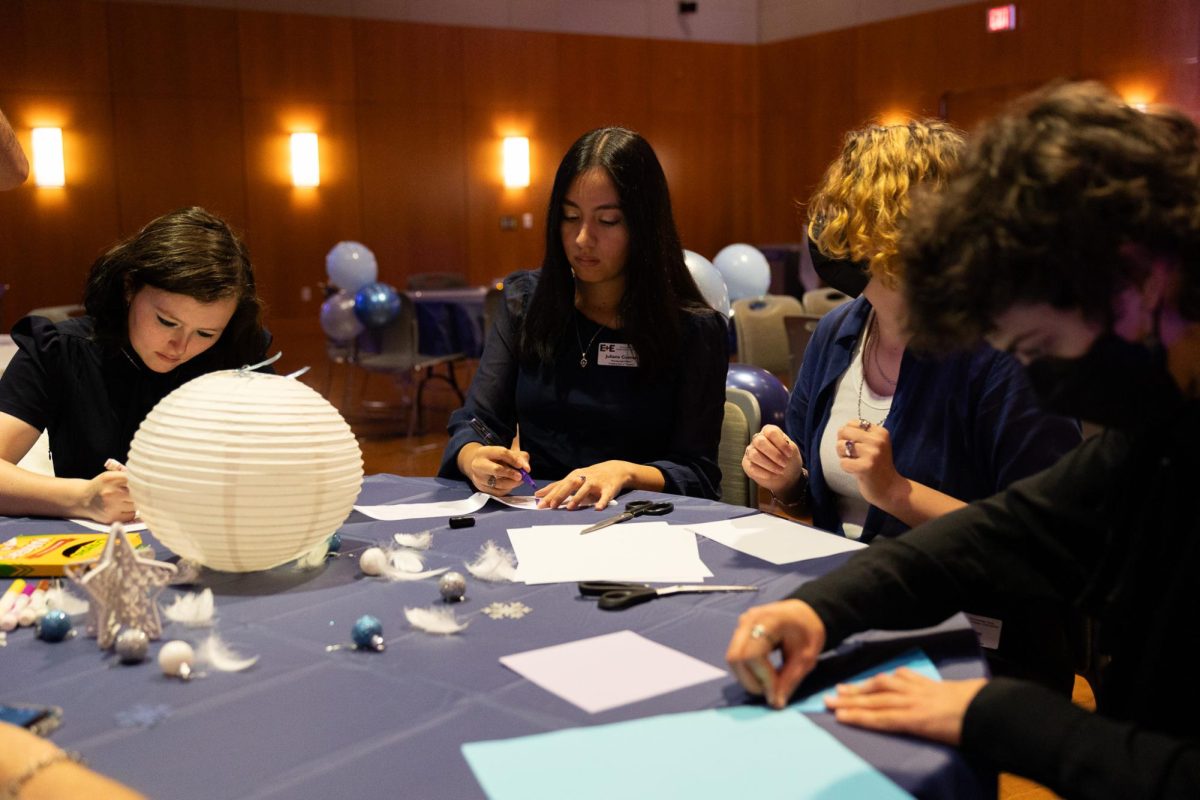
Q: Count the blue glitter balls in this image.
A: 3